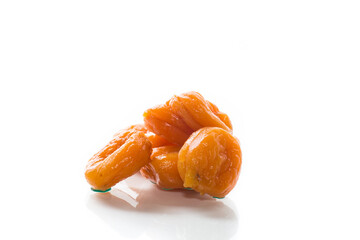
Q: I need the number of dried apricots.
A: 4